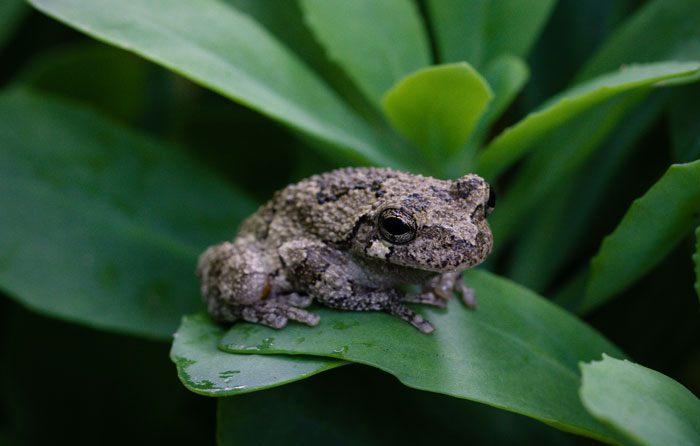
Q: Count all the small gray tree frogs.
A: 1